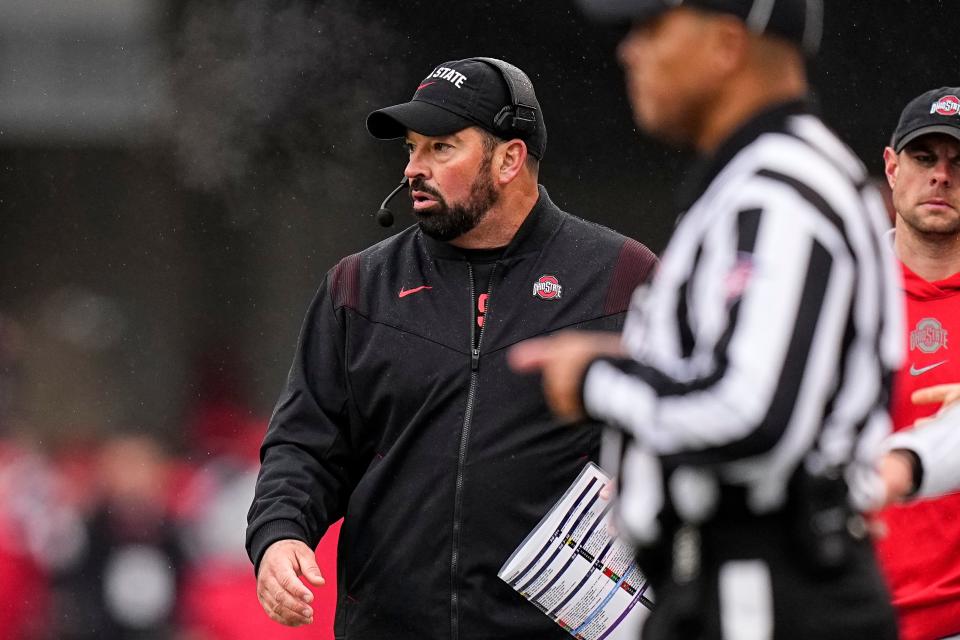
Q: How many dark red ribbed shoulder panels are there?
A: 2